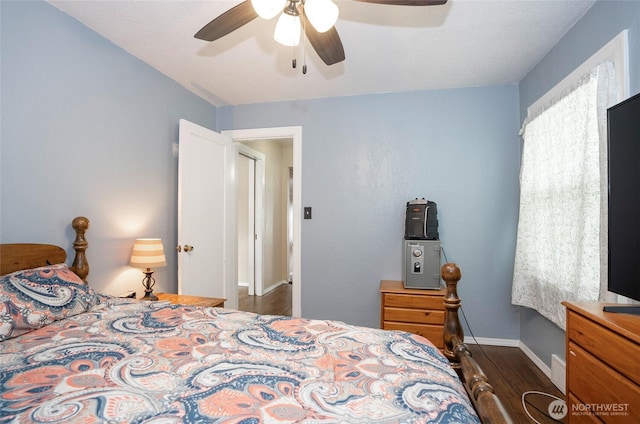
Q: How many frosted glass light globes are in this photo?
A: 3